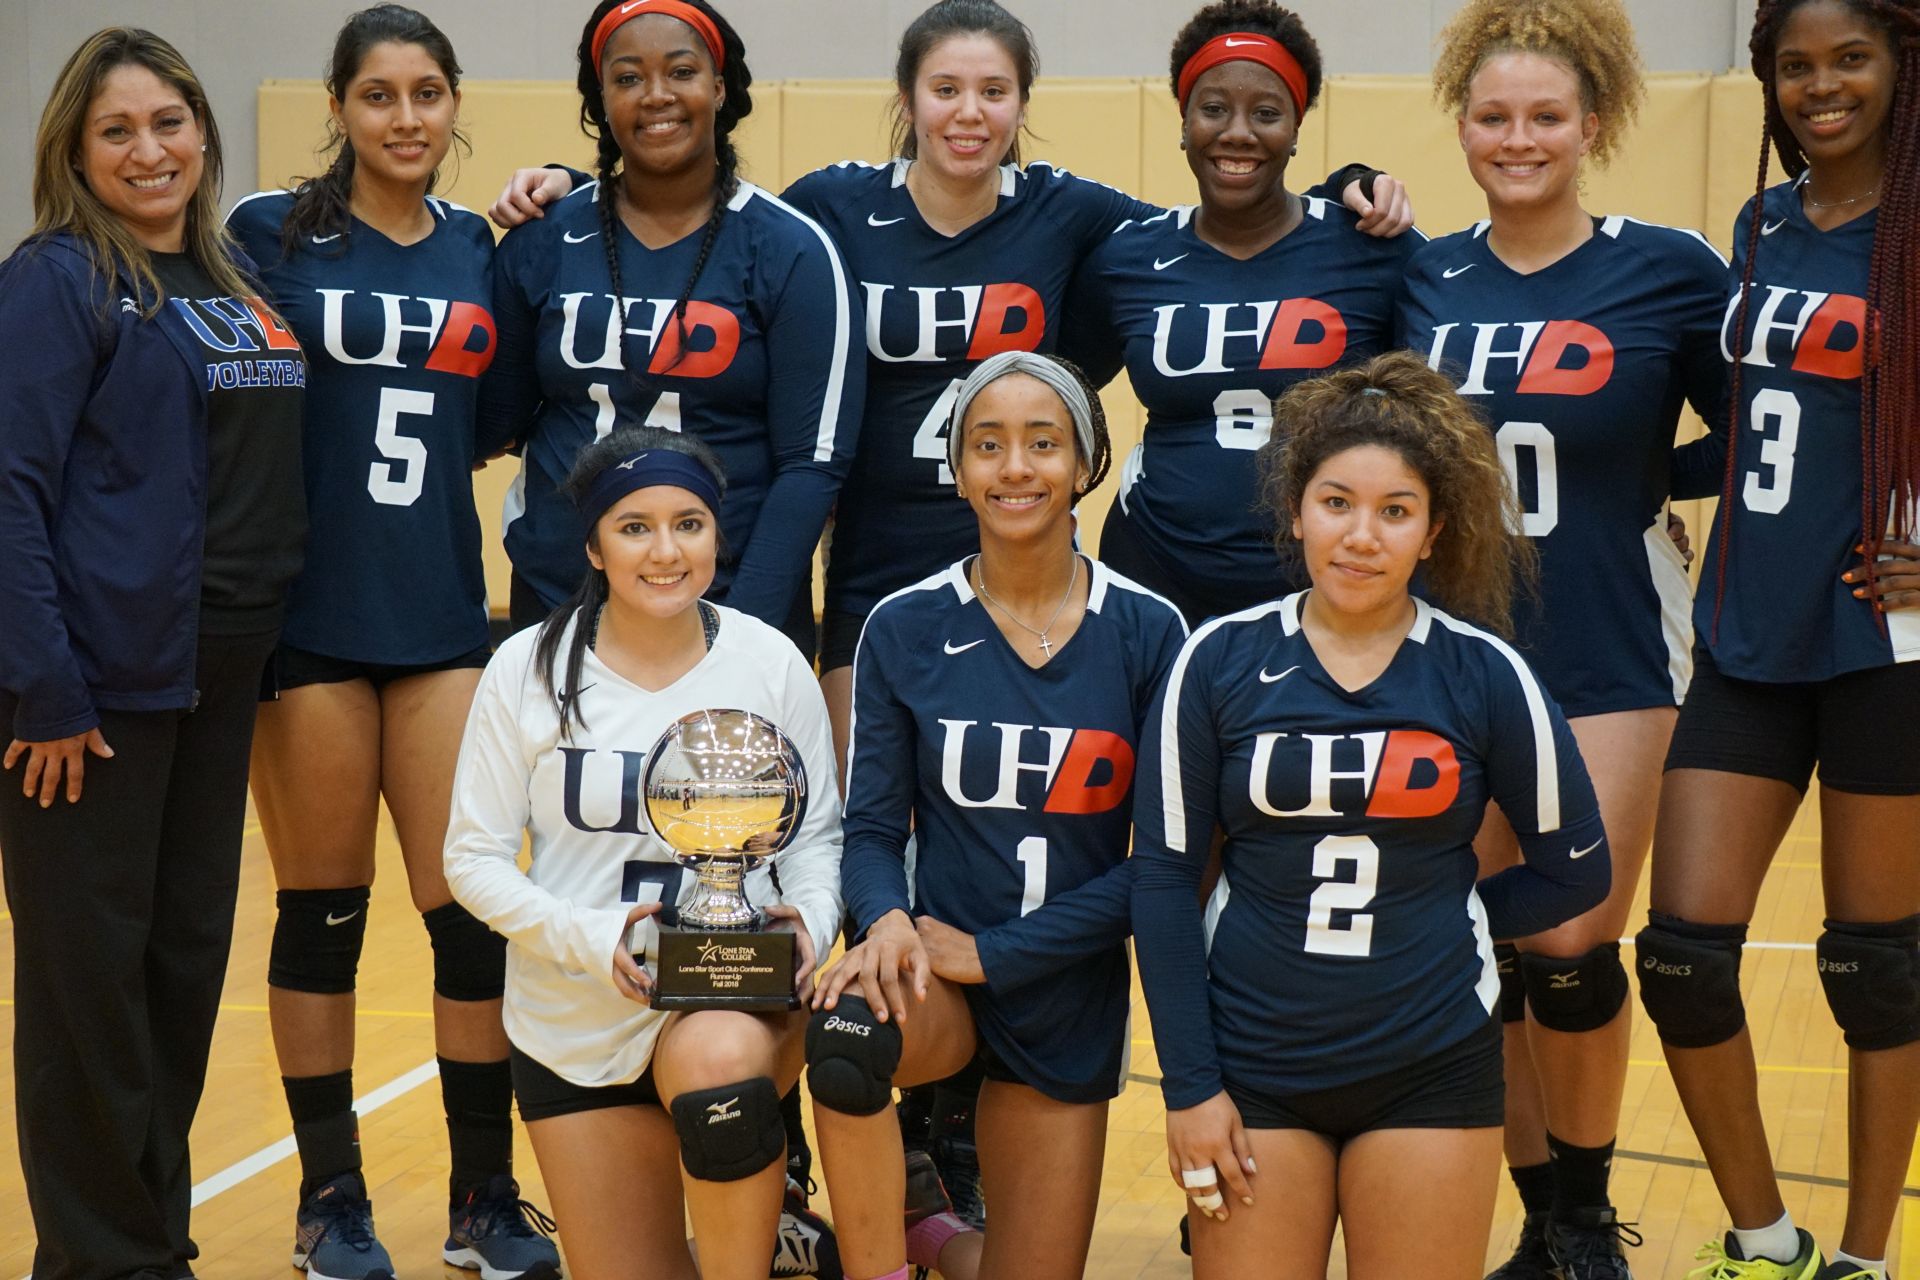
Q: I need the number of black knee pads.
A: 8